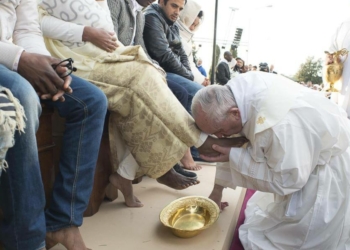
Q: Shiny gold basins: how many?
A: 1